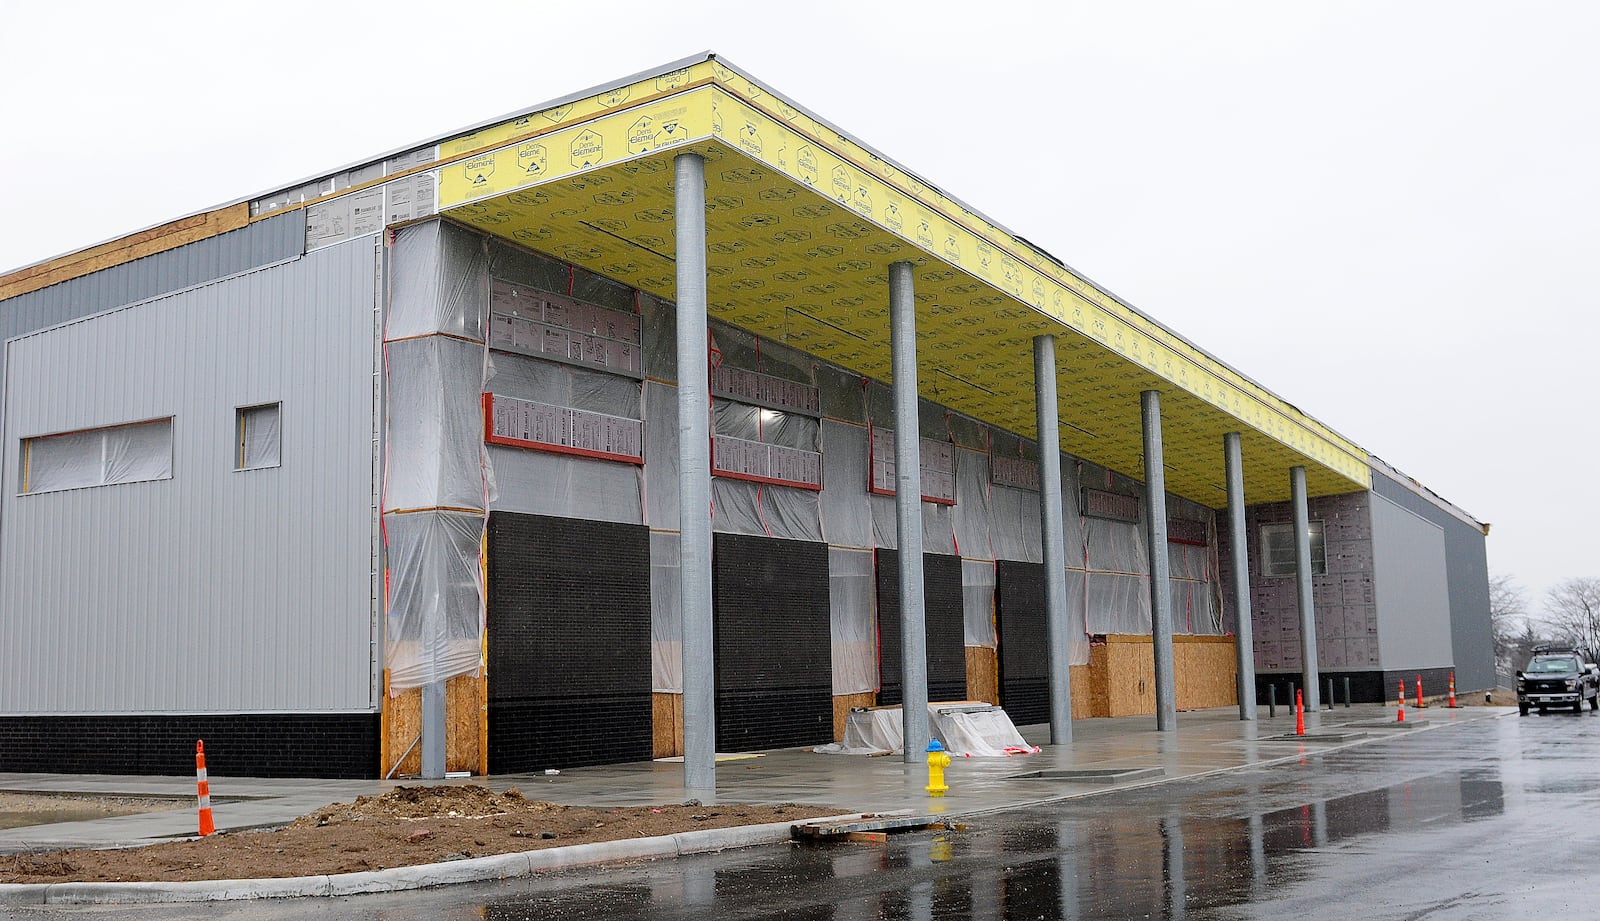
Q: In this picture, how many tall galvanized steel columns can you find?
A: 6